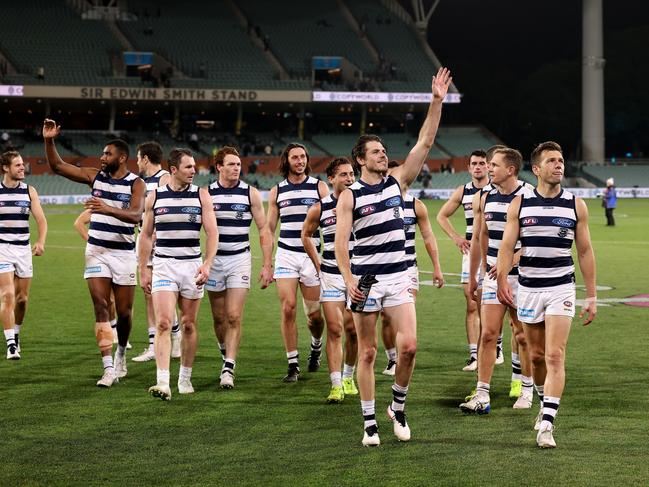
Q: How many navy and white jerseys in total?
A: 13